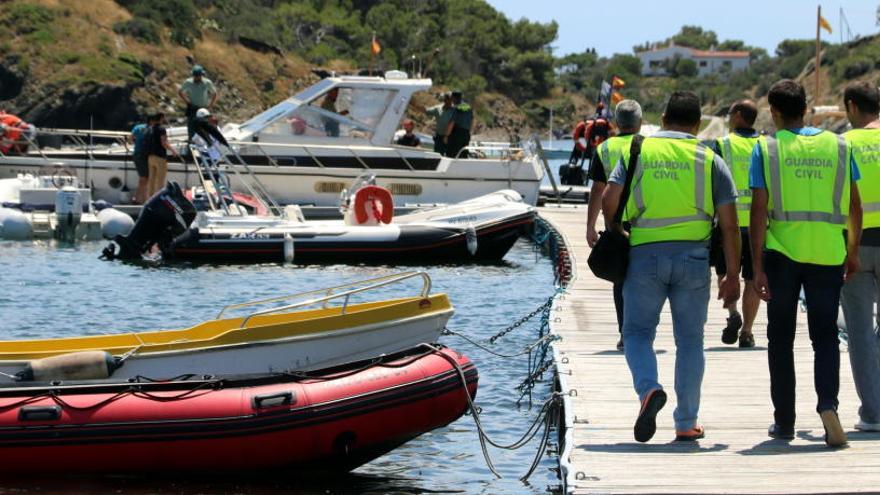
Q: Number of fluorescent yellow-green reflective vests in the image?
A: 5